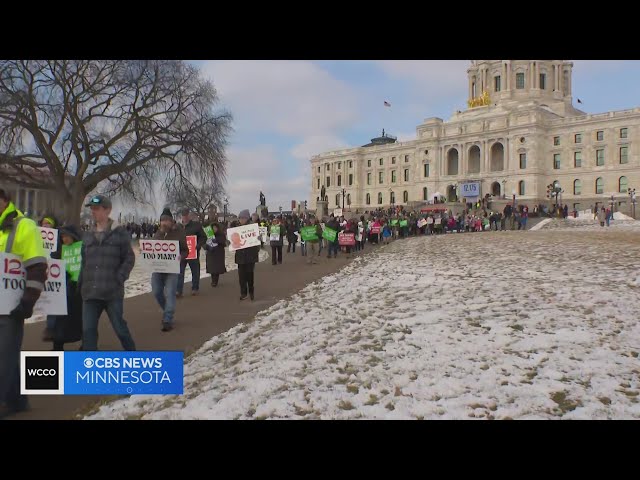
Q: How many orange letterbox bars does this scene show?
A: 0